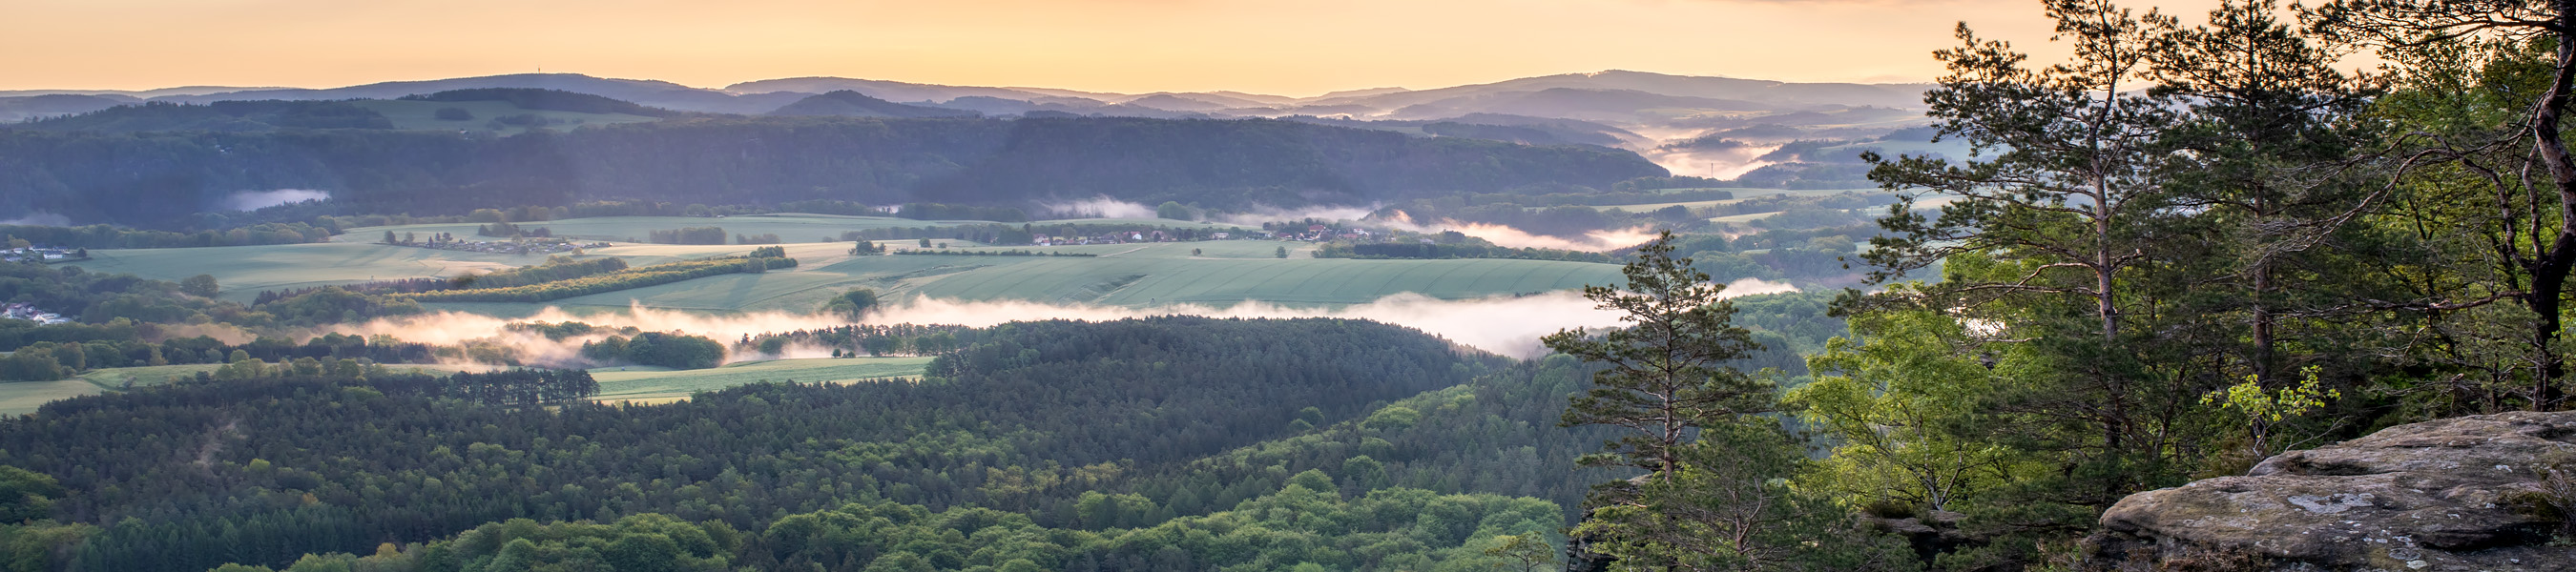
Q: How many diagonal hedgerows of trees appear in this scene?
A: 2